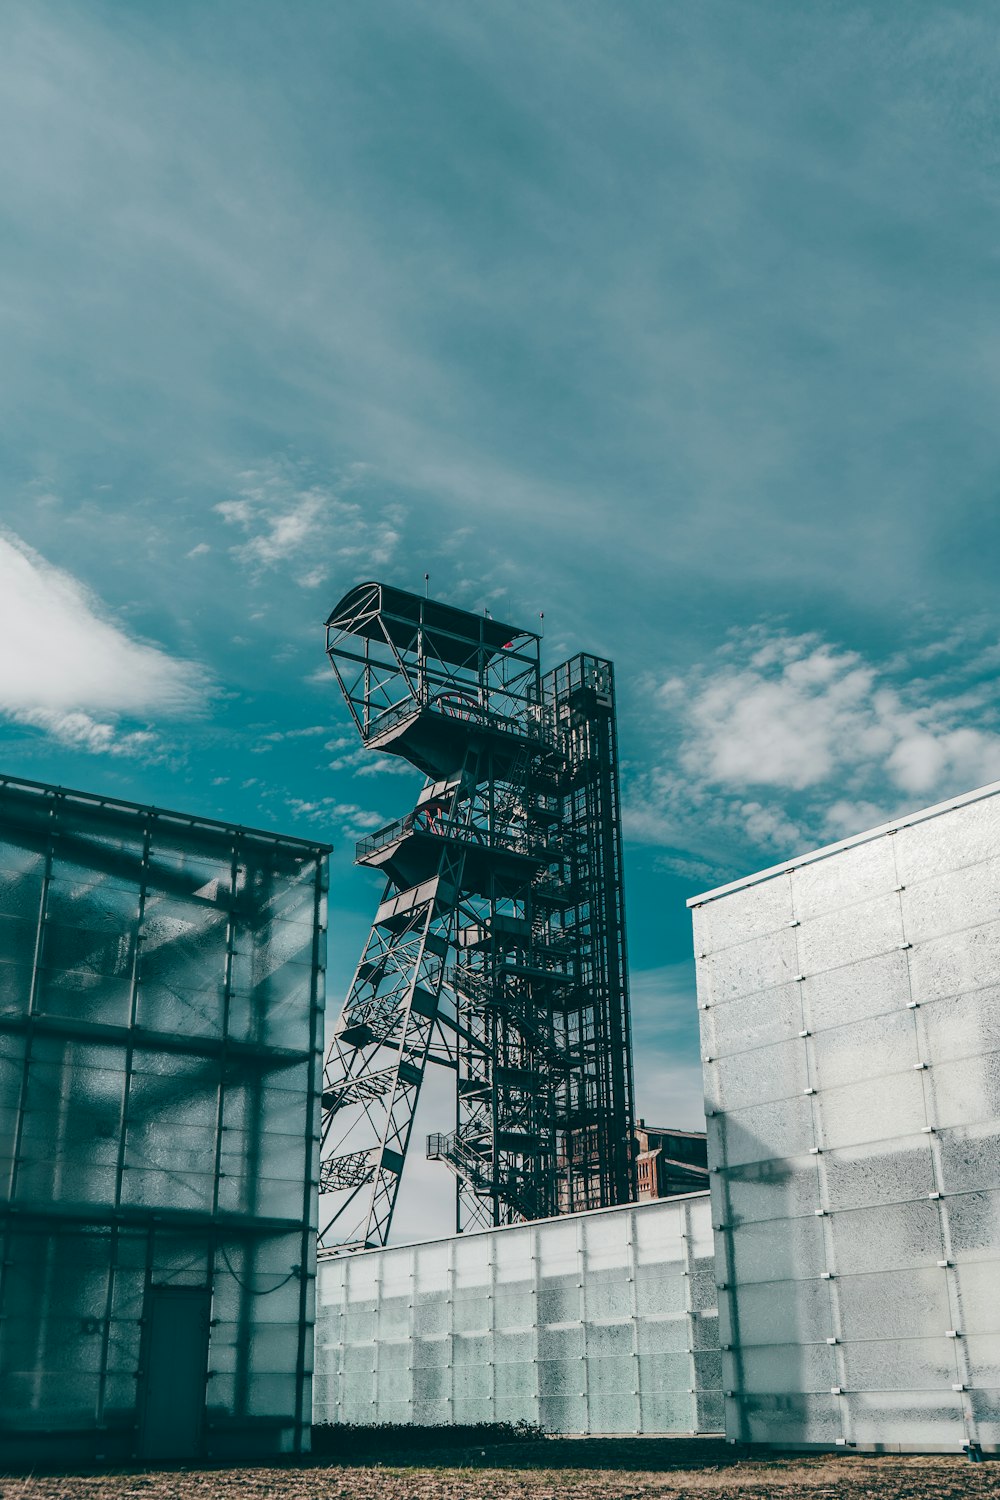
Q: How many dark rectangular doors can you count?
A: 1